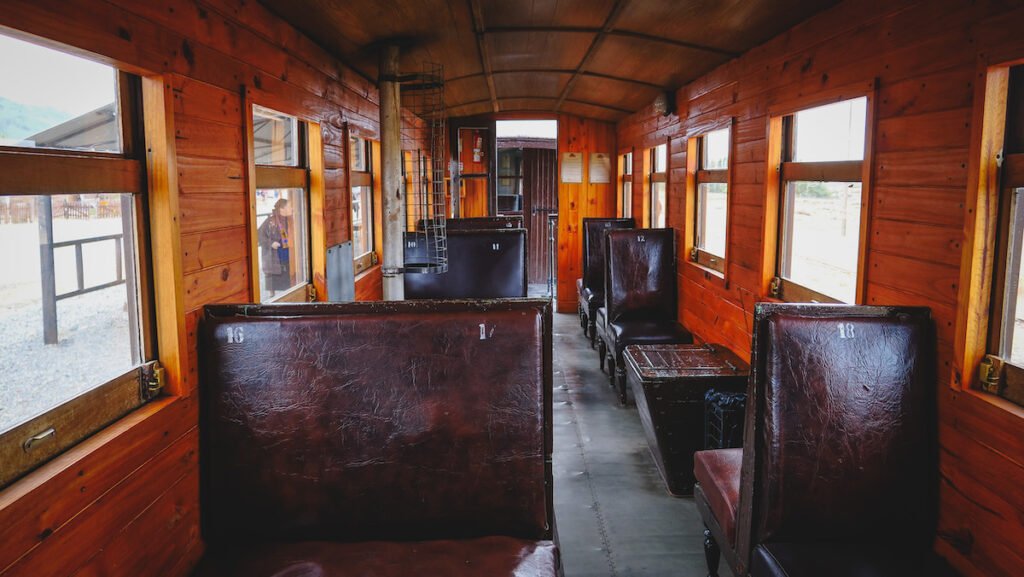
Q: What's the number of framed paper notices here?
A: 2